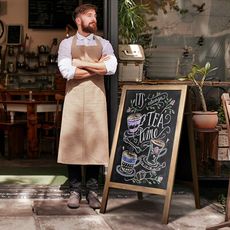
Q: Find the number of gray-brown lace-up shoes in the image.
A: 2